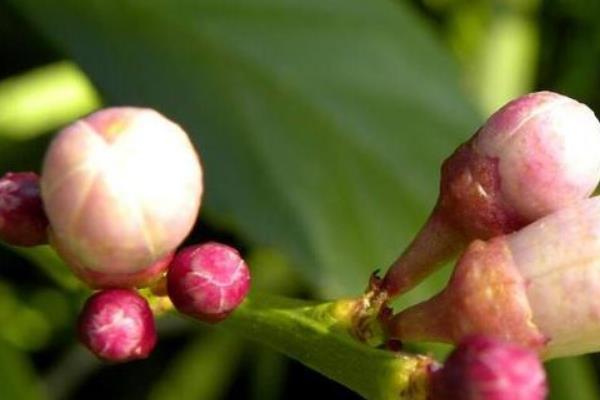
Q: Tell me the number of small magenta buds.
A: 4